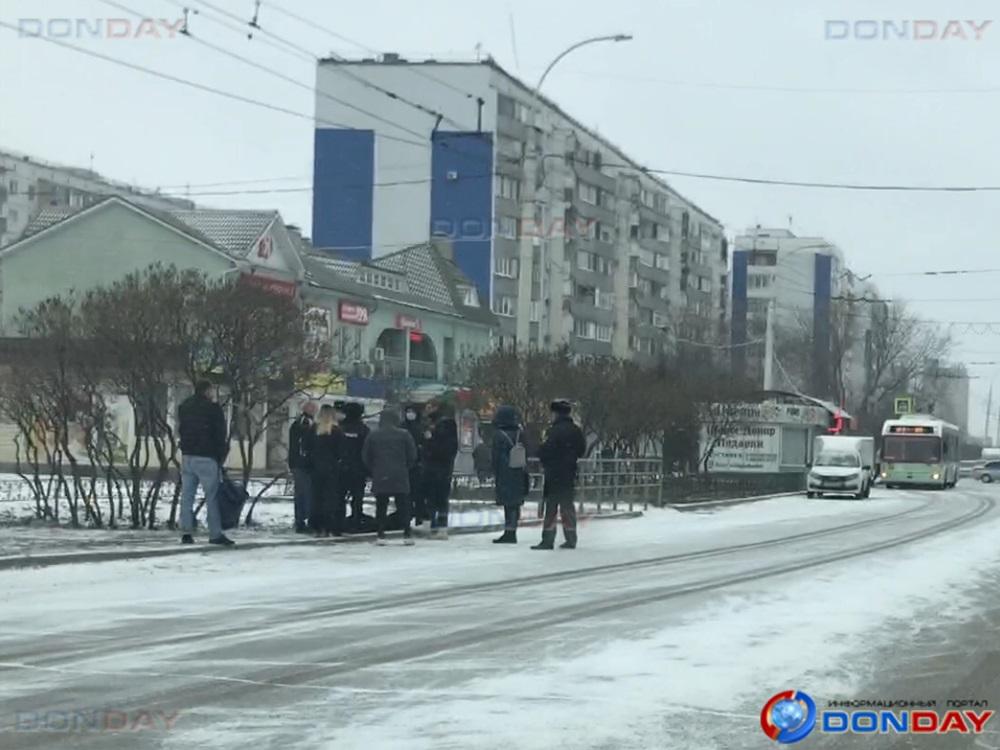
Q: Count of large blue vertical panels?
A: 4